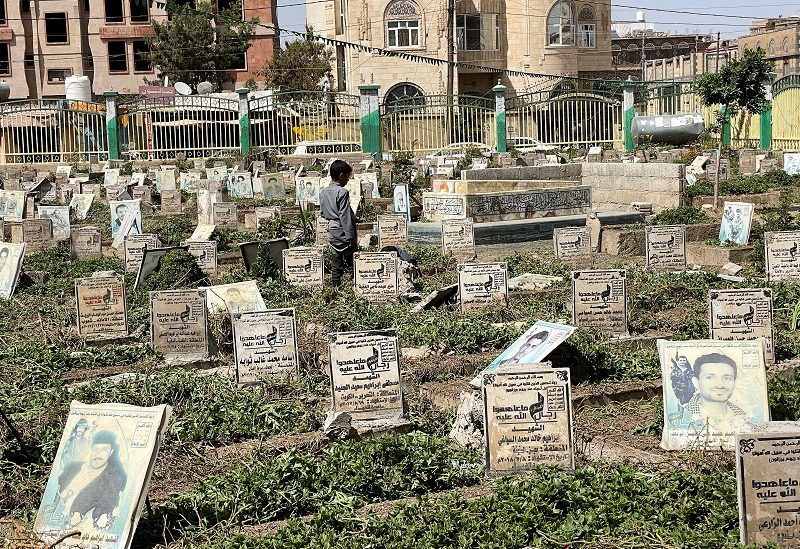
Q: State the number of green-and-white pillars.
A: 7